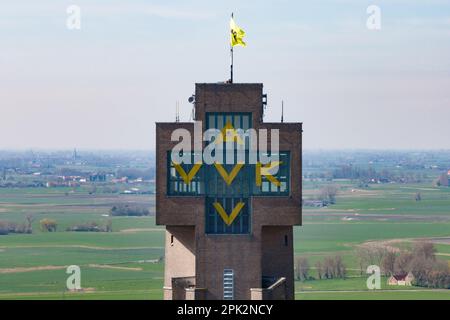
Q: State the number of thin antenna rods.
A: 3